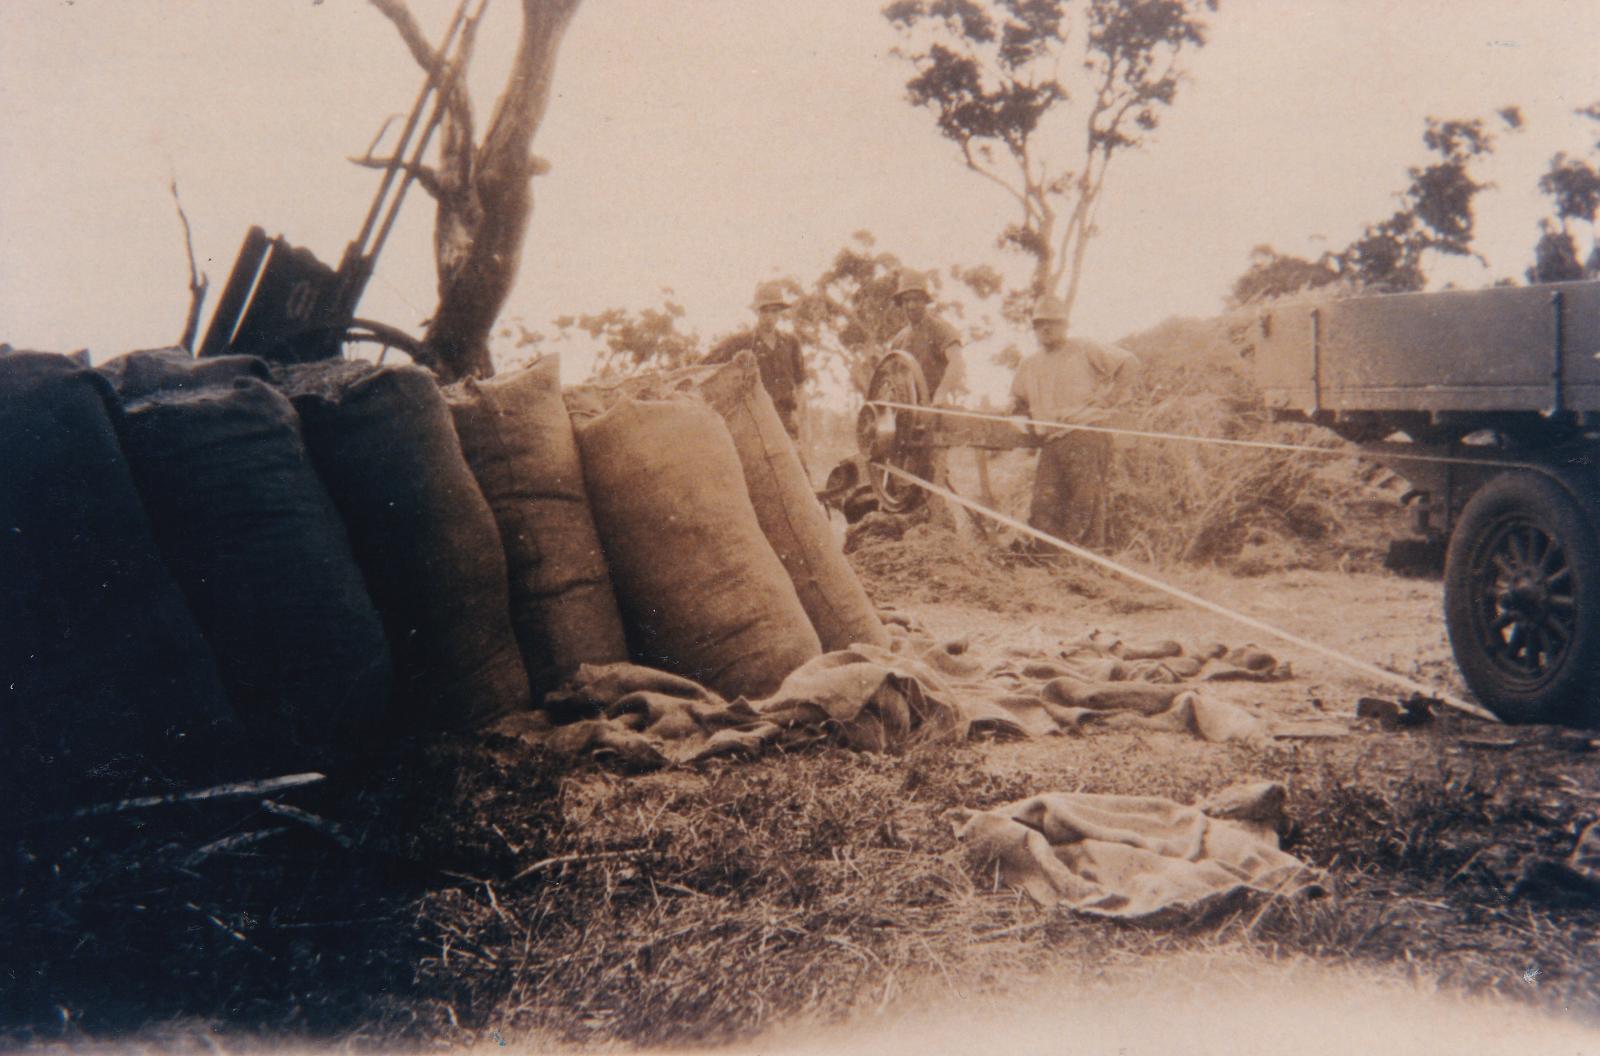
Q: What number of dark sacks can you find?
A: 3